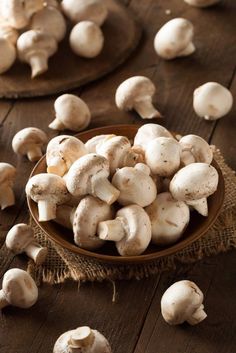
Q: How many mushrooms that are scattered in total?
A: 11